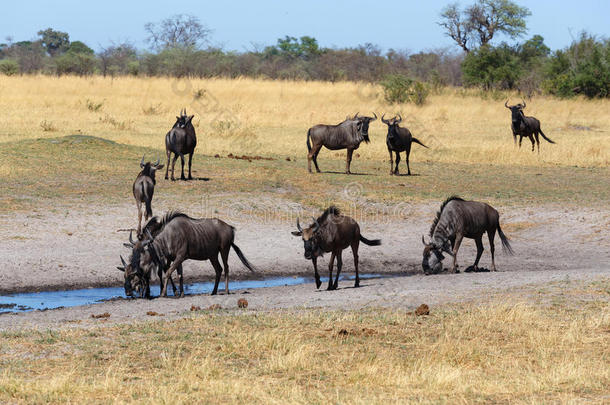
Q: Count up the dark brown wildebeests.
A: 9